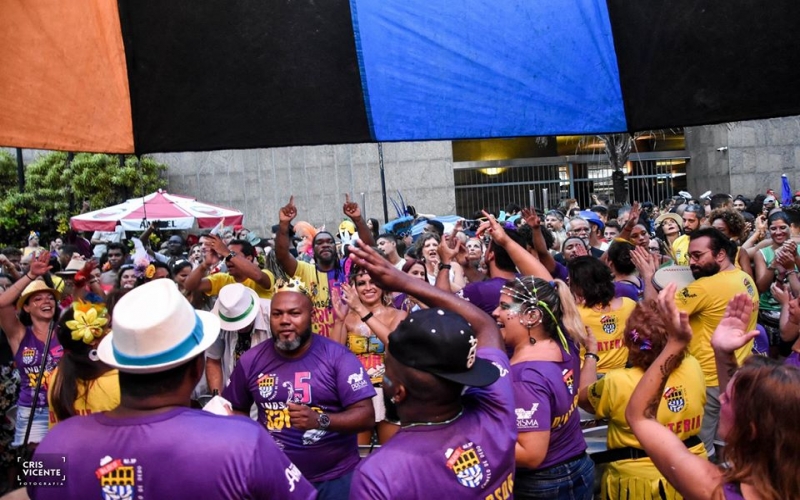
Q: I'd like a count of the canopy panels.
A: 4